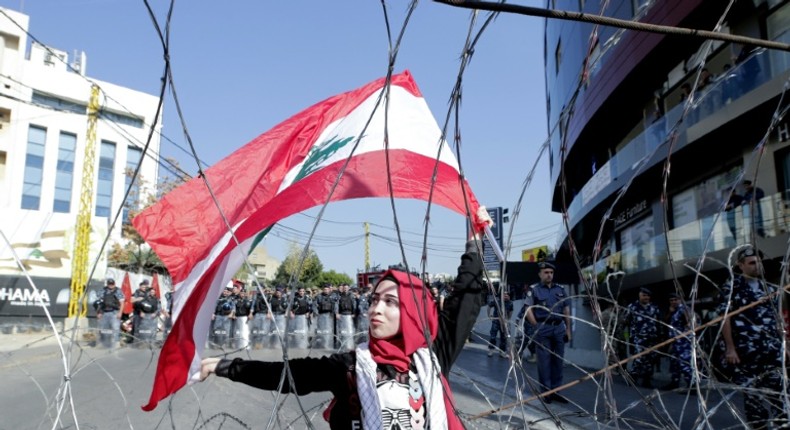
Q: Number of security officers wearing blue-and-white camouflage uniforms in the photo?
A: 3